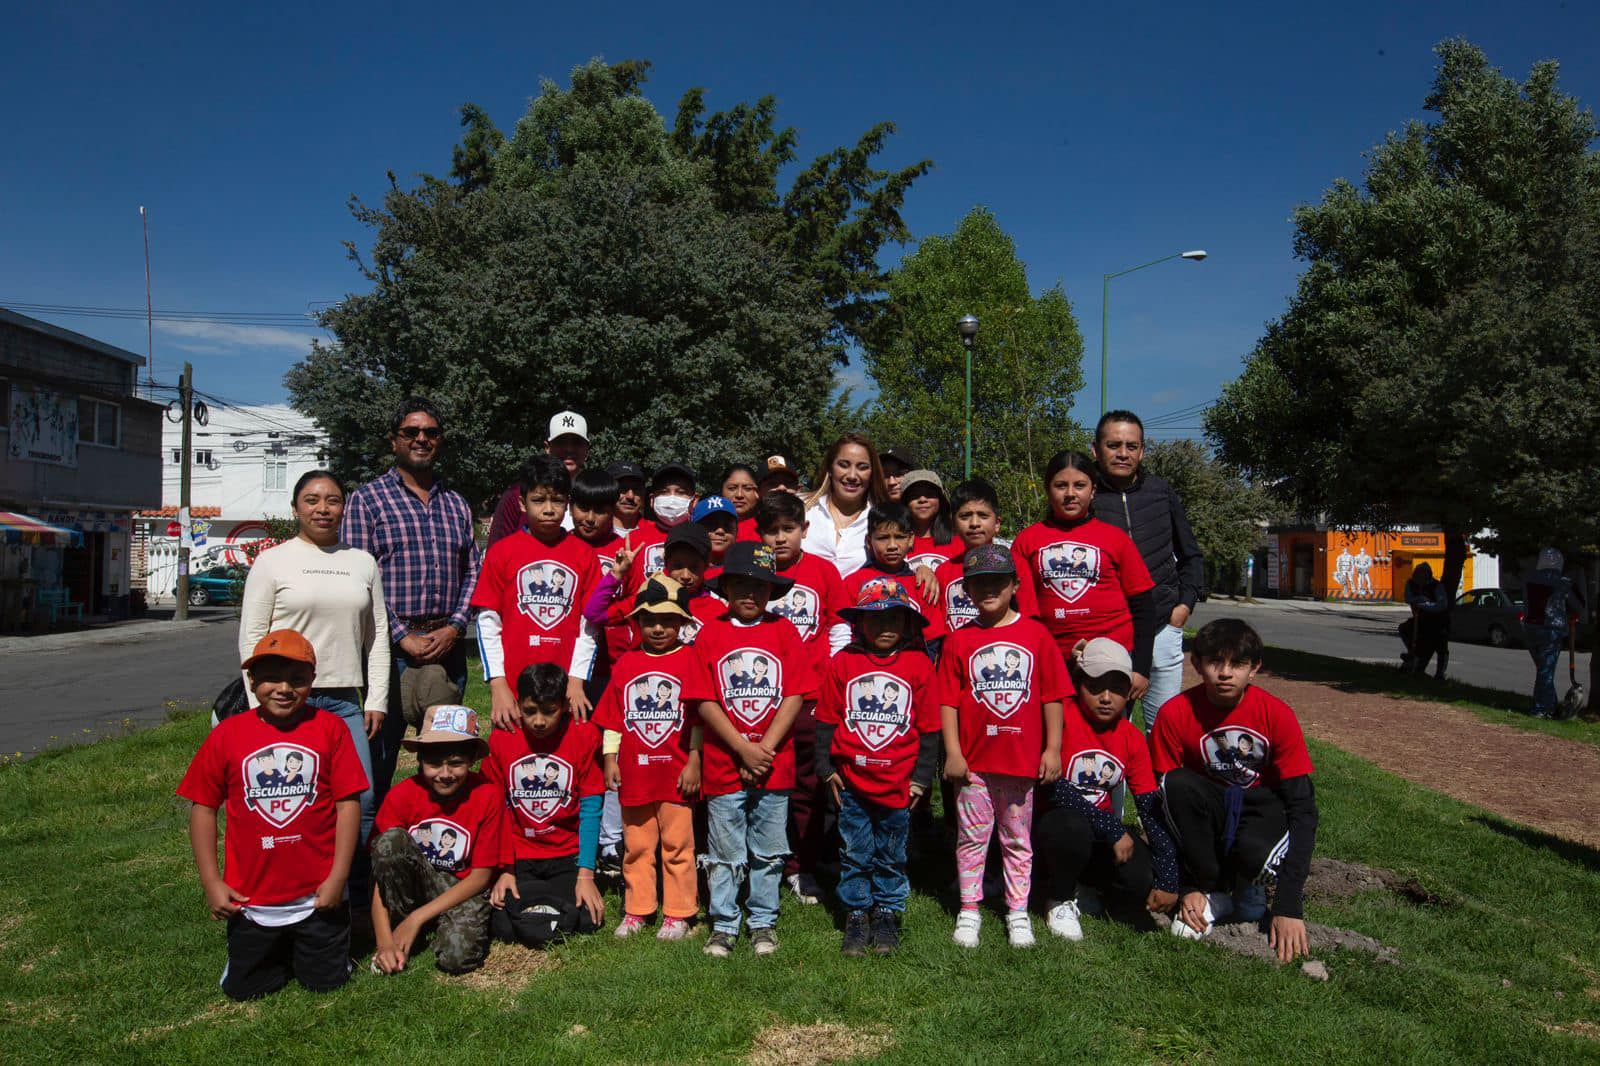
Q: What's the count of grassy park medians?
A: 1